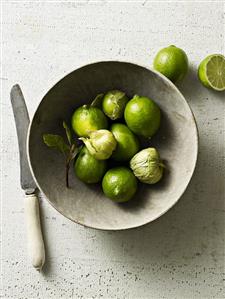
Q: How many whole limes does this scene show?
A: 6